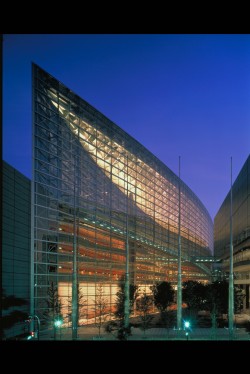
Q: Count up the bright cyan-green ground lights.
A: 2